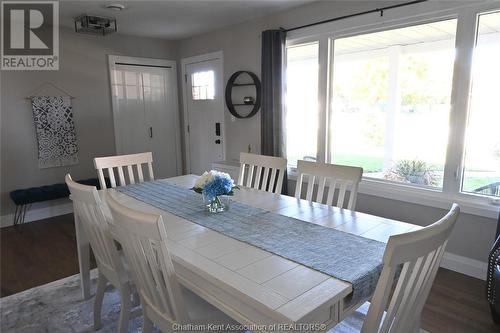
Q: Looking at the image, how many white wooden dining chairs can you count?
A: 6